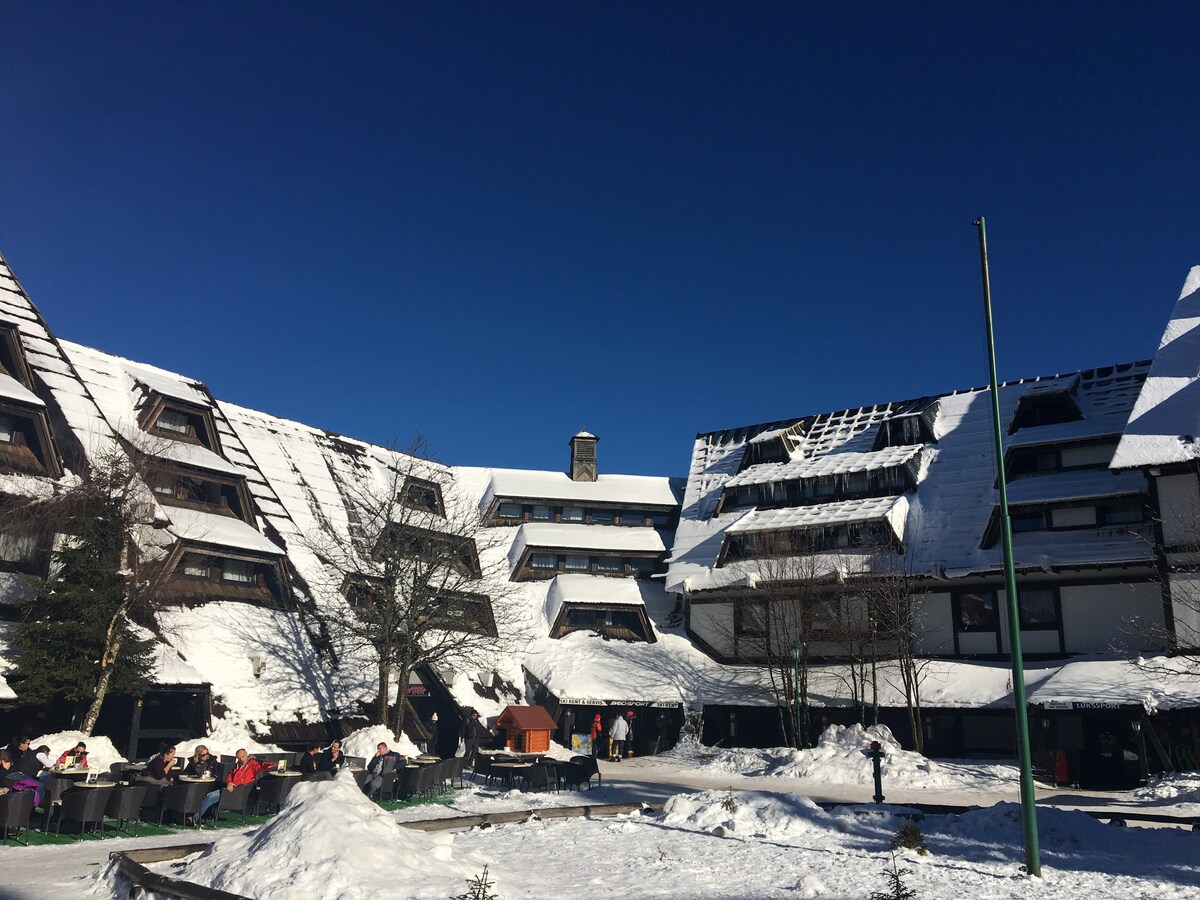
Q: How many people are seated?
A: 10